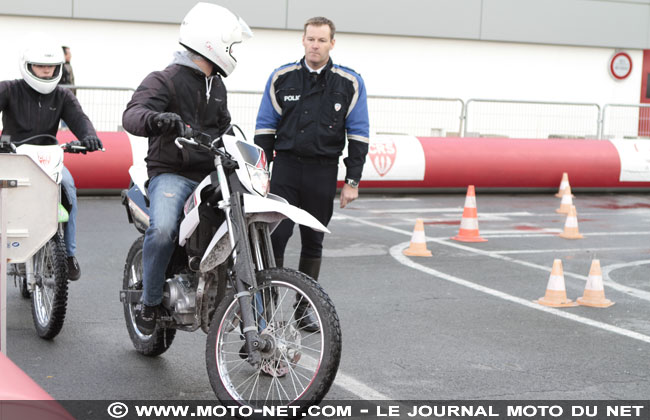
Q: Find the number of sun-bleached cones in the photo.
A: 6